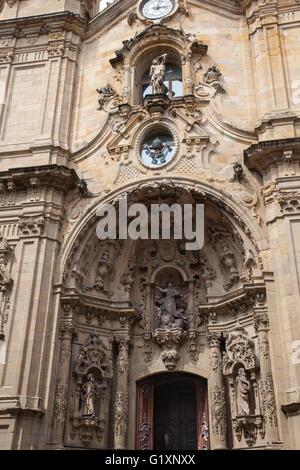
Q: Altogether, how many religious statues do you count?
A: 4